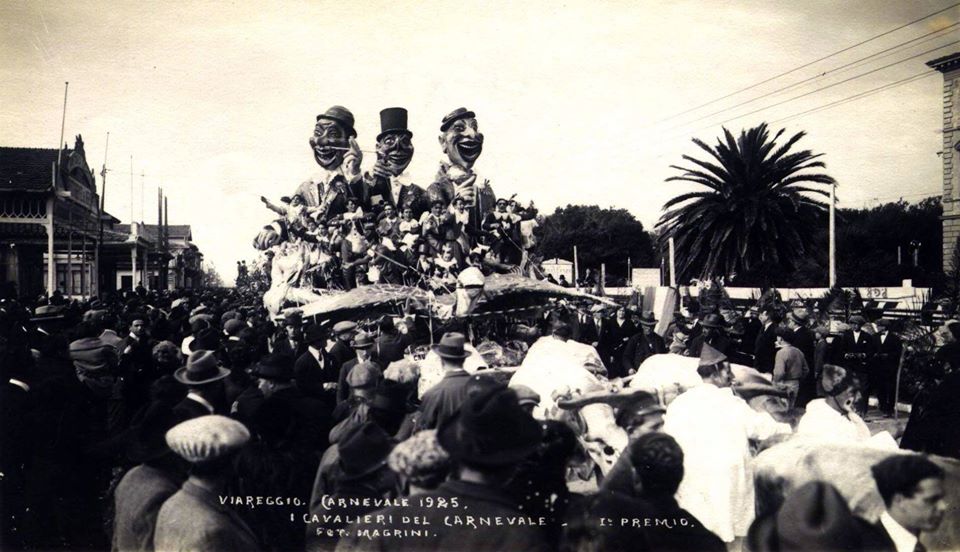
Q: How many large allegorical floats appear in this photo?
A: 1